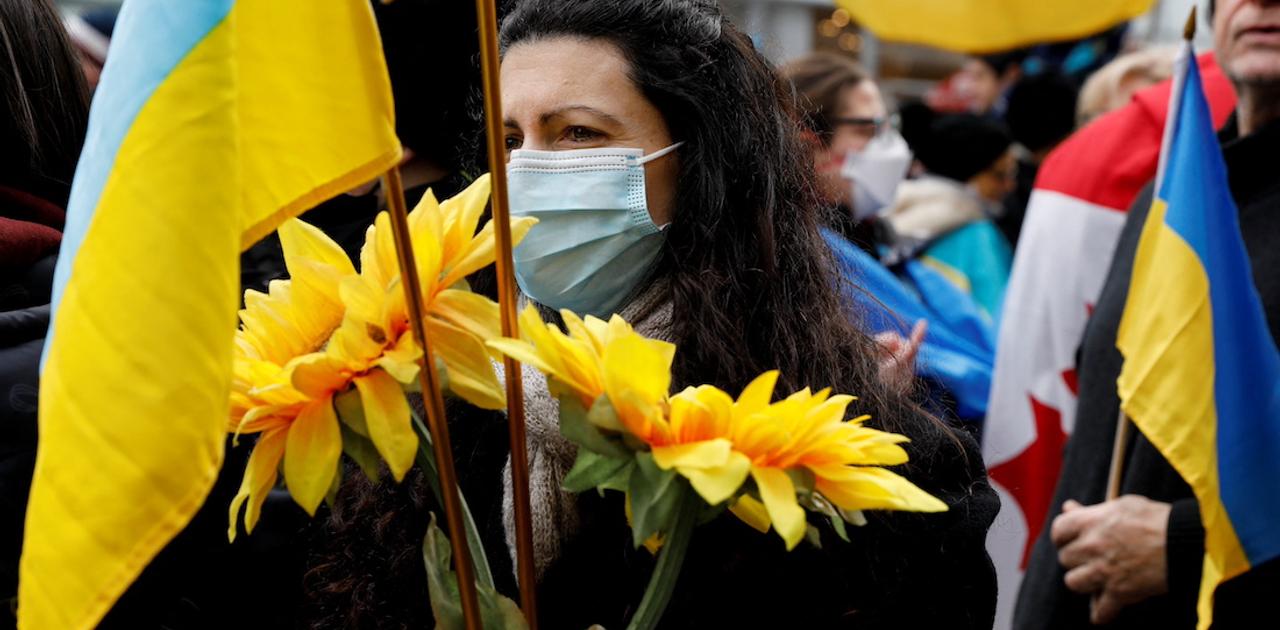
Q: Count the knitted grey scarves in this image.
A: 1